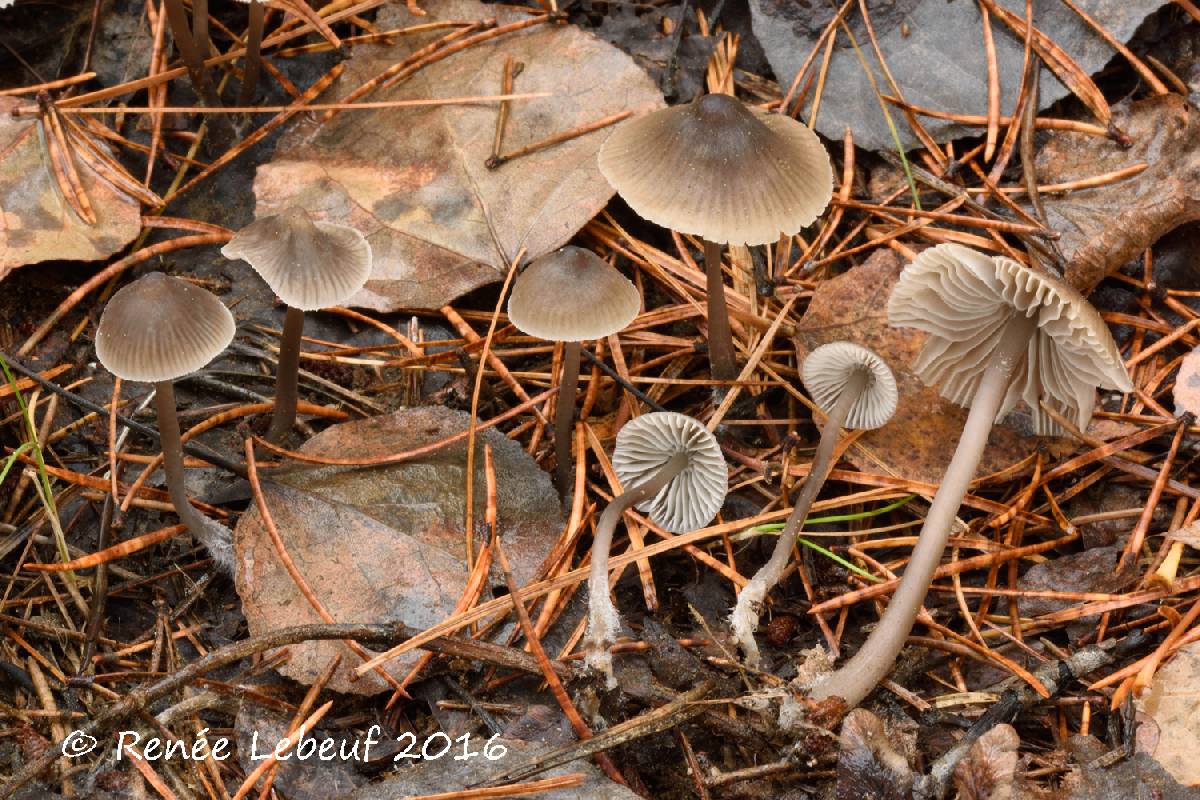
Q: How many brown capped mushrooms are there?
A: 4